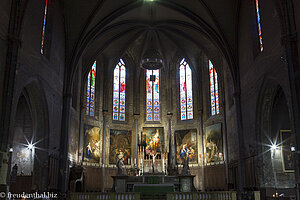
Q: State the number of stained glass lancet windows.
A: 7